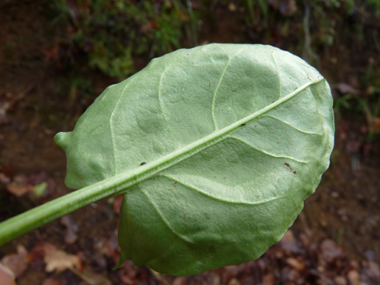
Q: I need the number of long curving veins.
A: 8